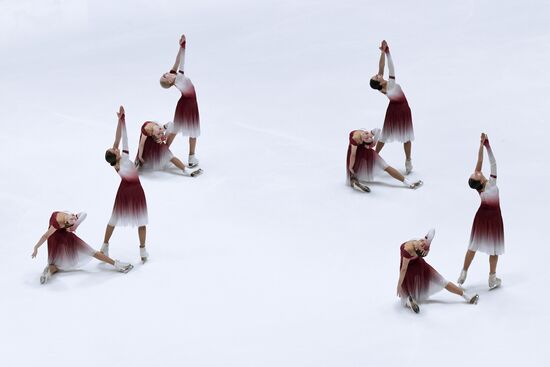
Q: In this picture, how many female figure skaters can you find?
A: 8